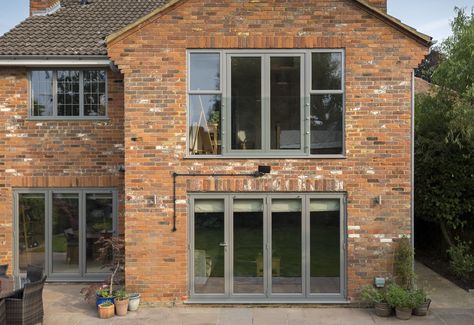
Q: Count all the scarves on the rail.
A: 0